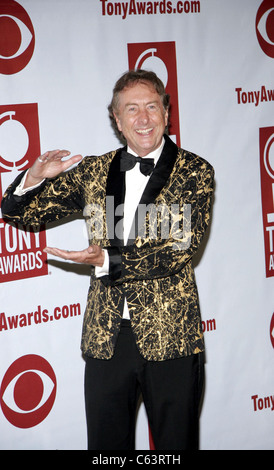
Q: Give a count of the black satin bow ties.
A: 1